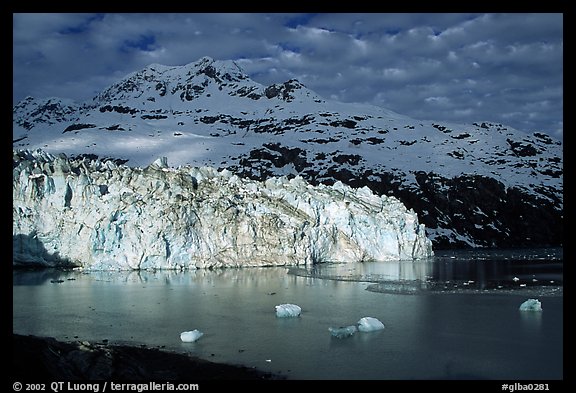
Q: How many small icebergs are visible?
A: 5